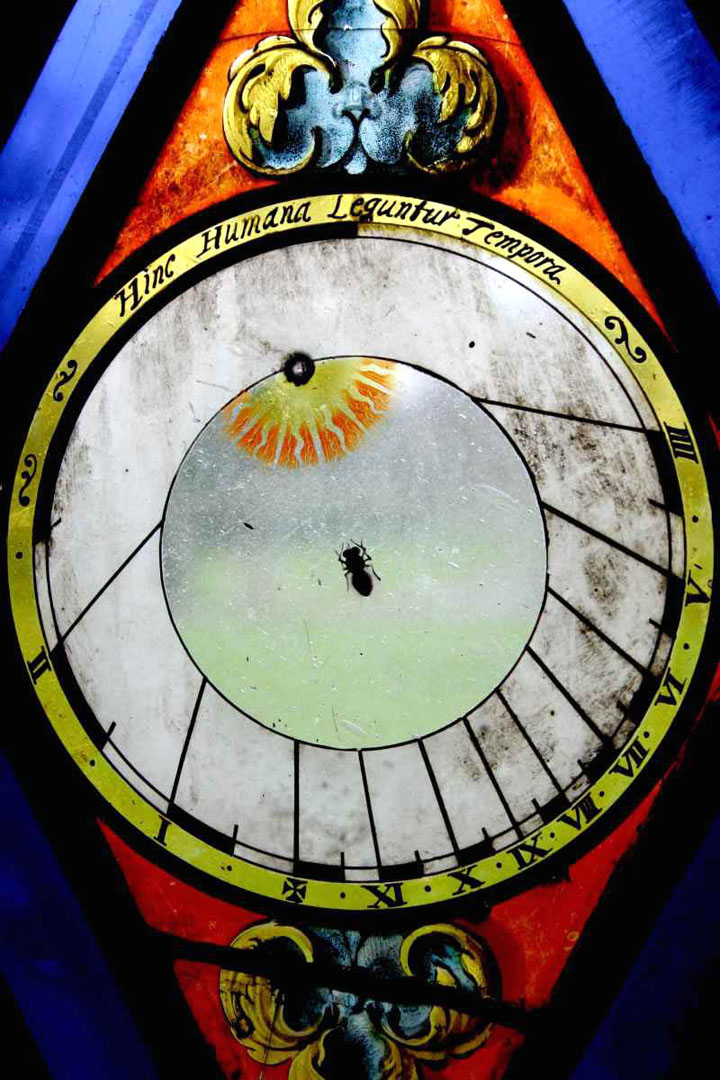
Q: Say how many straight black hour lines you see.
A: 11